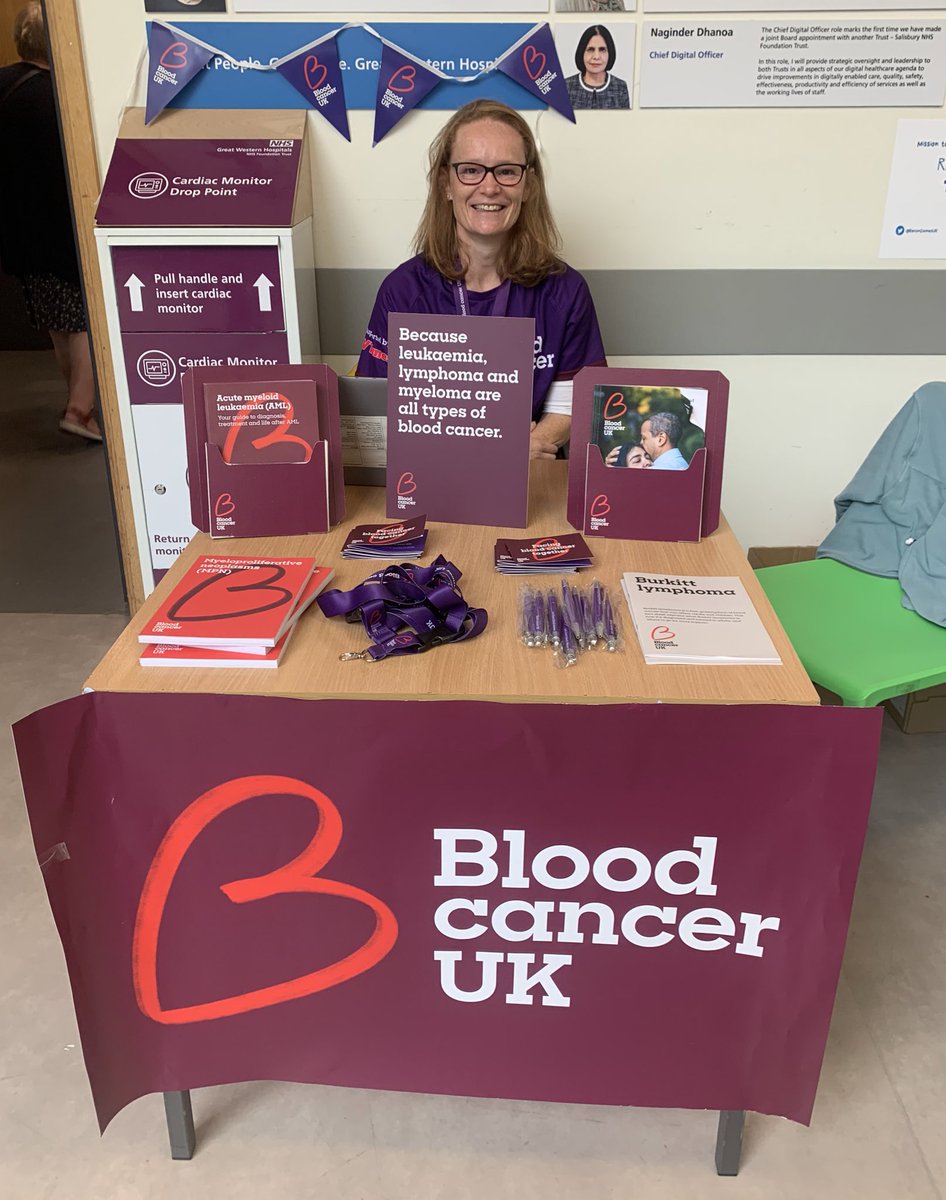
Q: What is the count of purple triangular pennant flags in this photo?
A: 4